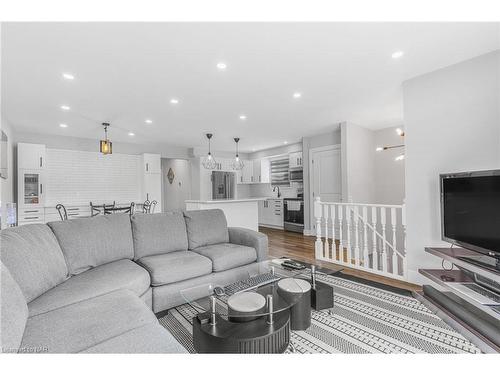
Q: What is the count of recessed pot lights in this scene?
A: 11